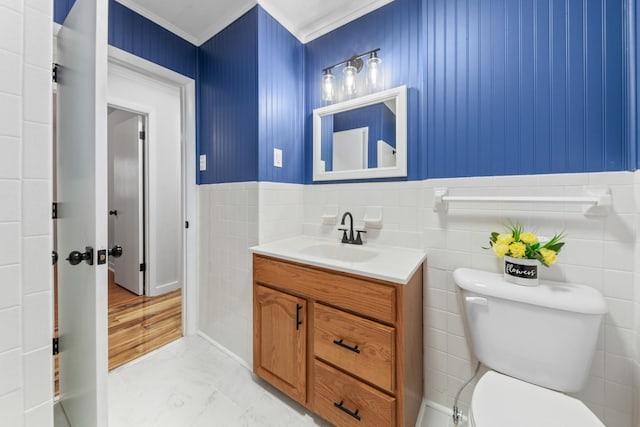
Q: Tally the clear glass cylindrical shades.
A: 3